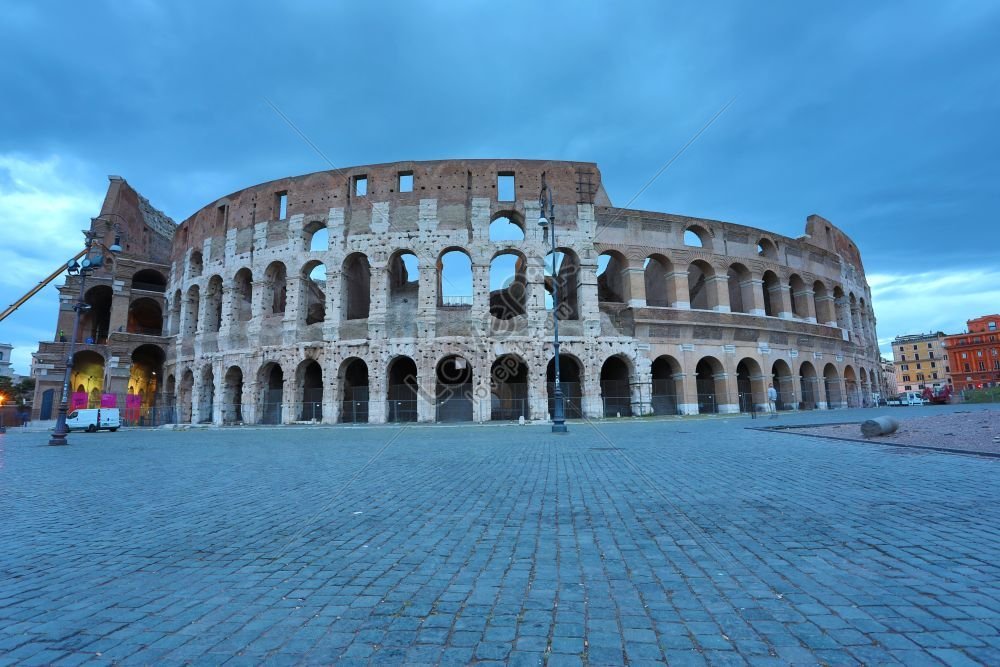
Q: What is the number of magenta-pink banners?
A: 3